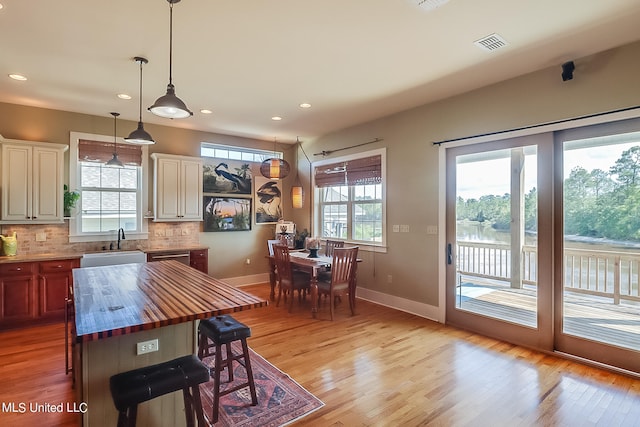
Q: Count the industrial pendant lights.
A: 3